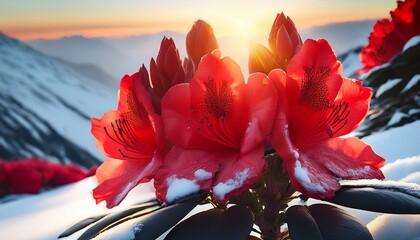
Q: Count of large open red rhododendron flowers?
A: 3